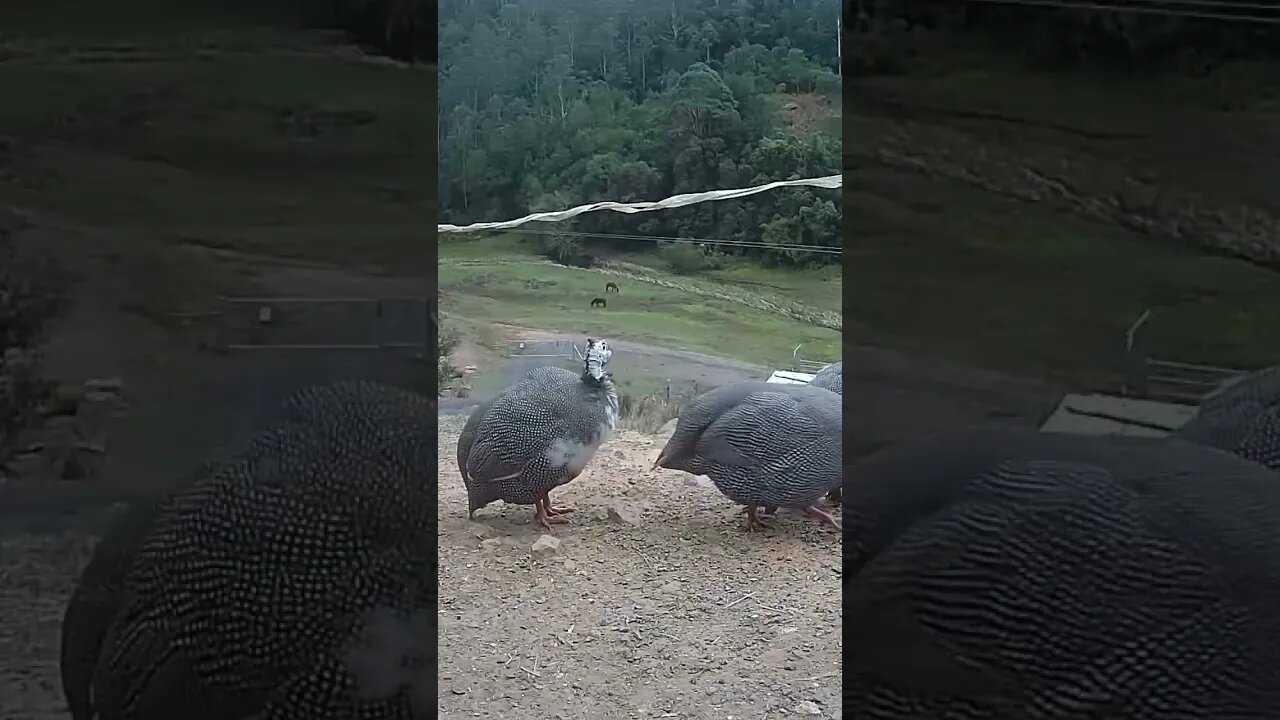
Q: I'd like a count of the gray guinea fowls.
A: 3